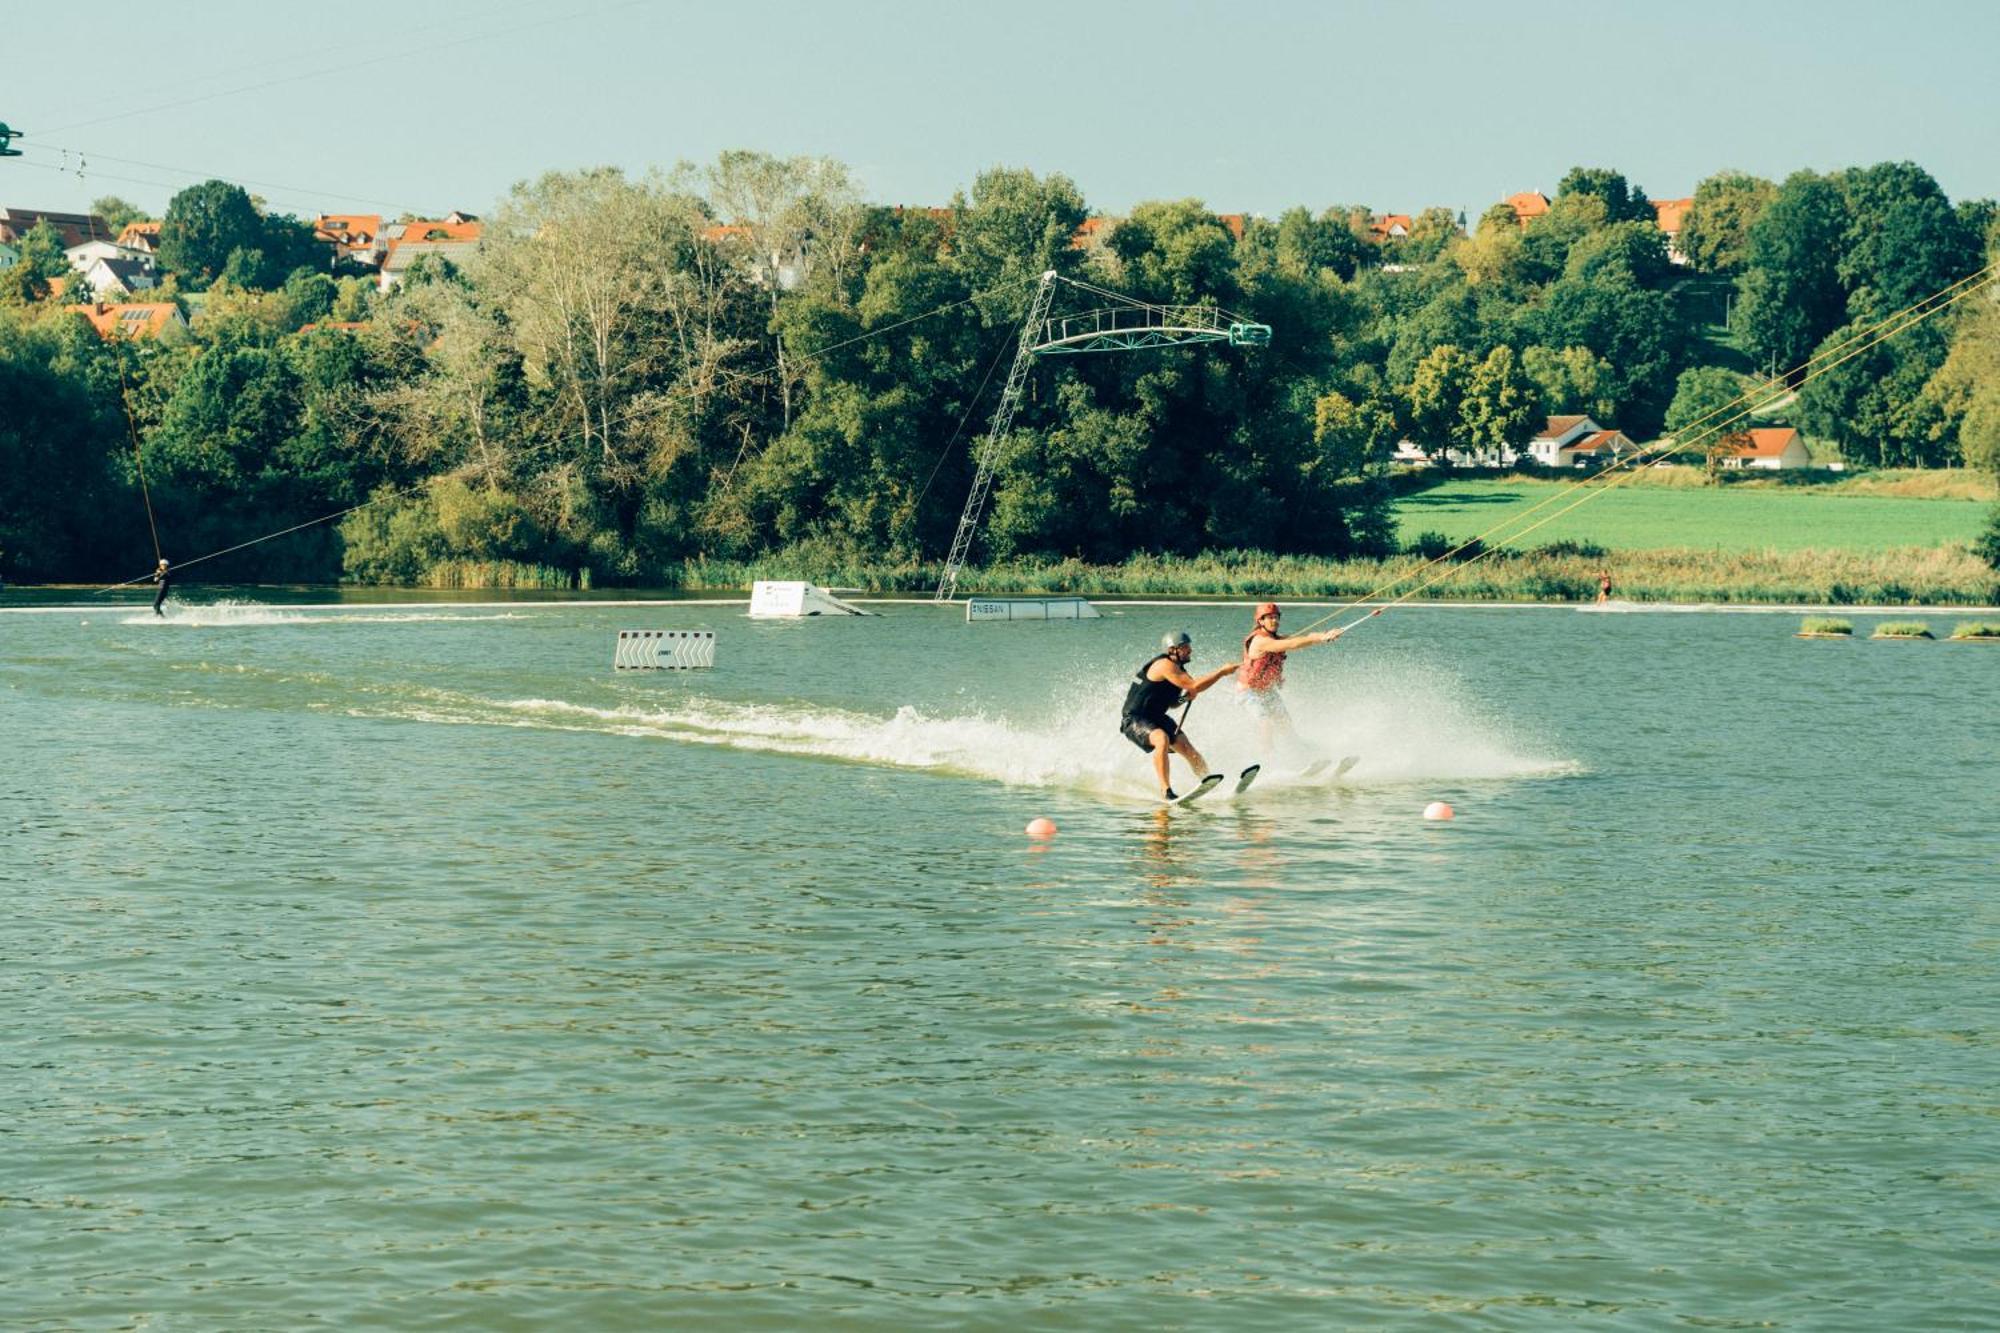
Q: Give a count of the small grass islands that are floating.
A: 3